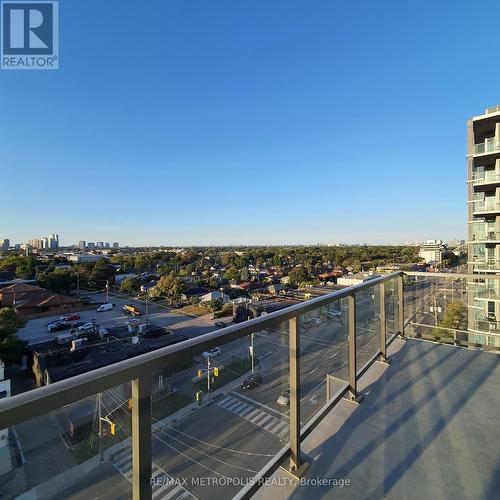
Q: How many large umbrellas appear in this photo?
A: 0